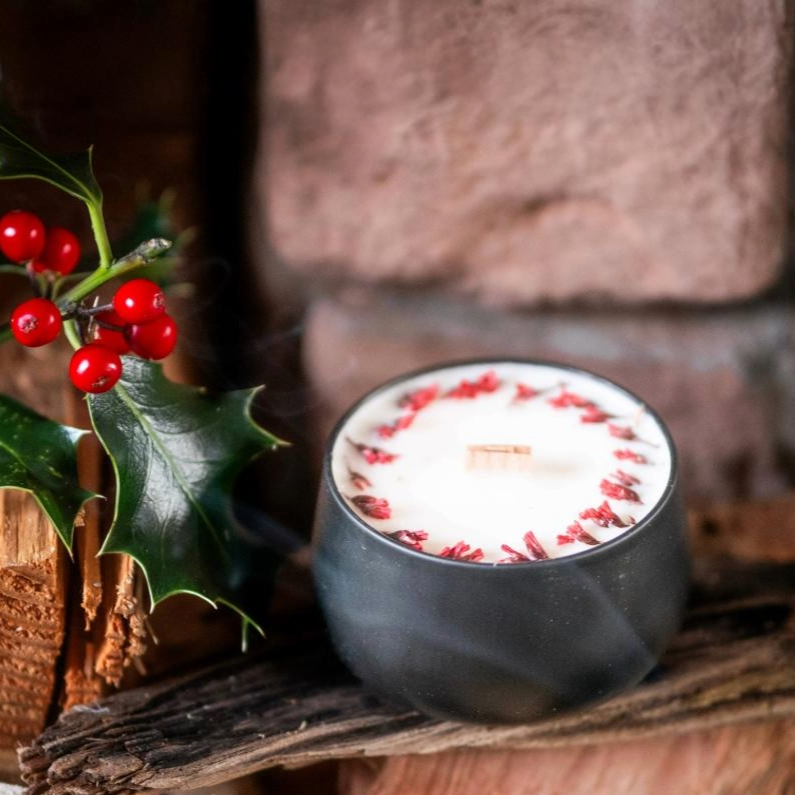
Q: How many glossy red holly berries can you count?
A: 7